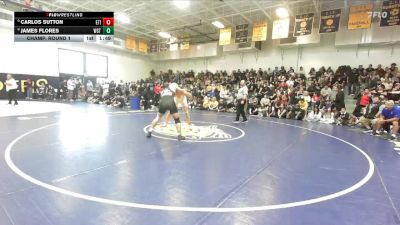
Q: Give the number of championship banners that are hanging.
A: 14